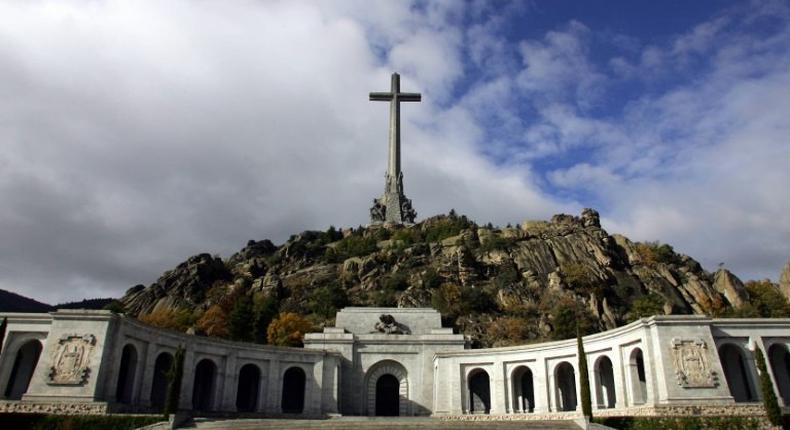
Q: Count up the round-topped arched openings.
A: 14